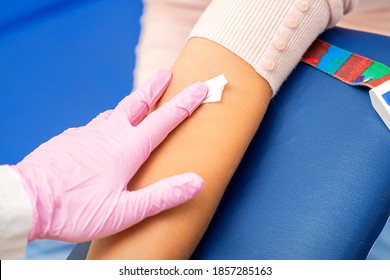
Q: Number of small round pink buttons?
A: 4